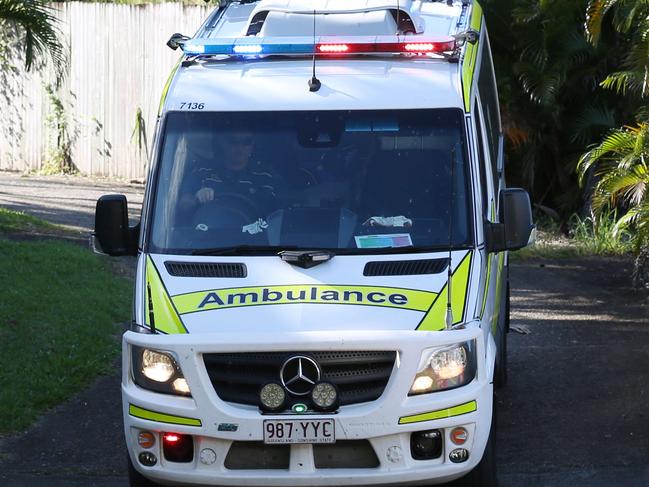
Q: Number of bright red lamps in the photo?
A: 3